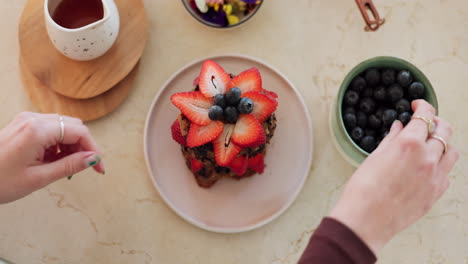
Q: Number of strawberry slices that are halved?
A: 7